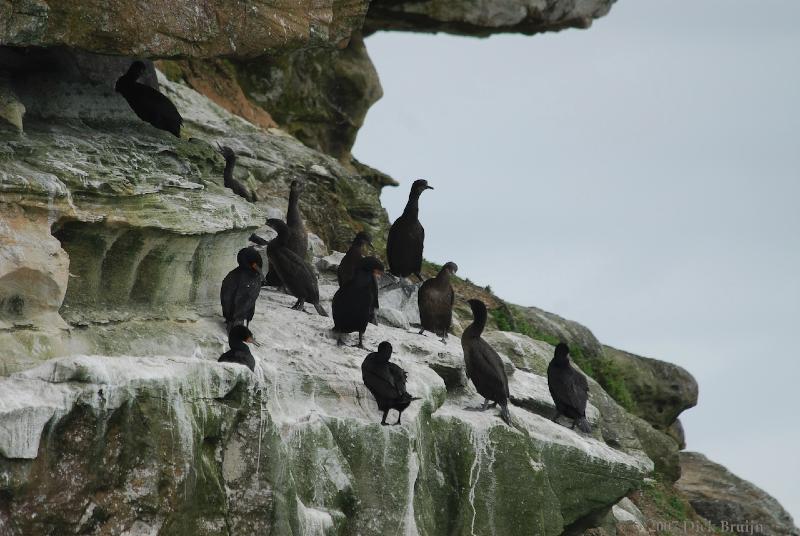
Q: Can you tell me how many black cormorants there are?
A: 13